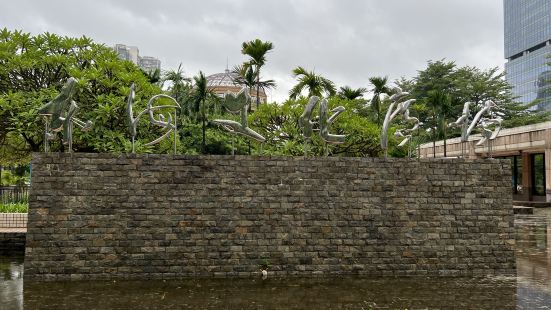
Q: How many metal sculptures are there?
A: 6